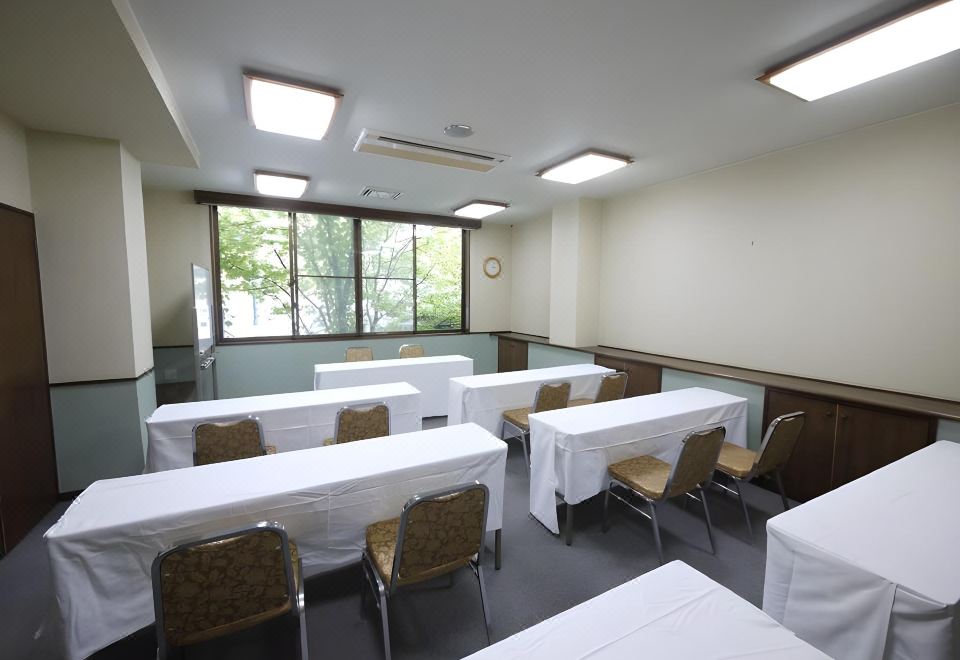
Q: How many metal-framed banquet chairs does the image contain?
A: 10